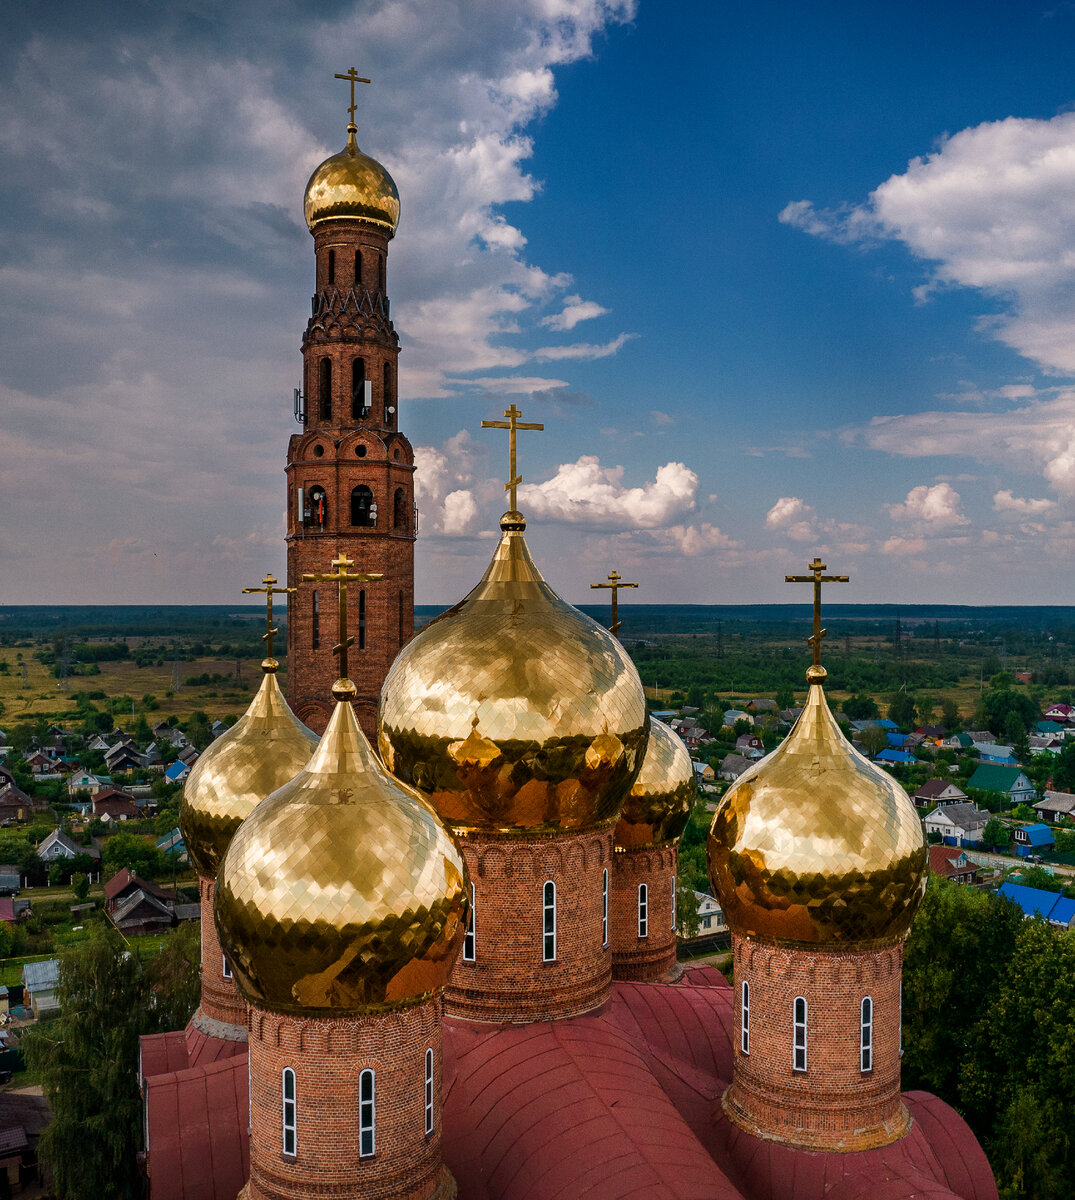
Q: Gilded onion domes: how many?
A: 6